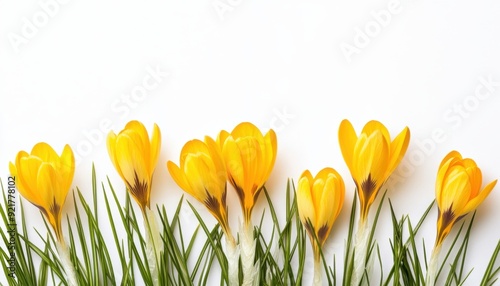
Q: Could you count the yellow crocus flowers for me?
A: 7